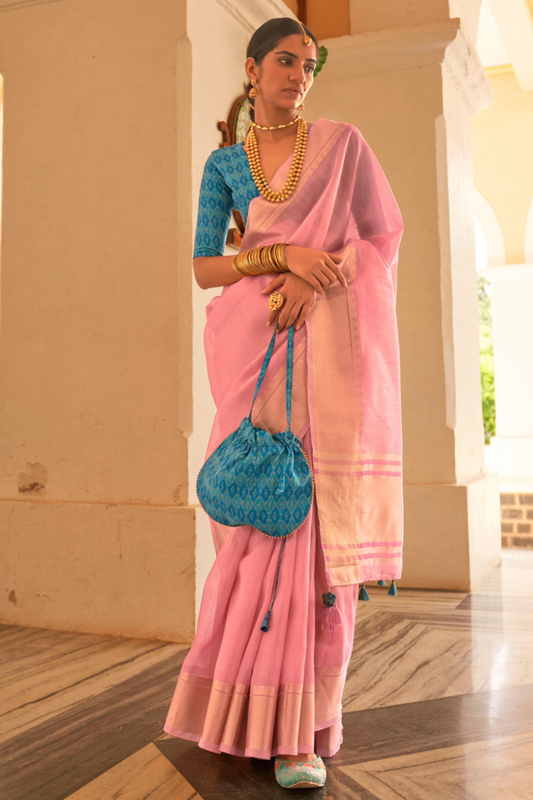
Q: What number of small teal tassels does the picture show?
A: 3